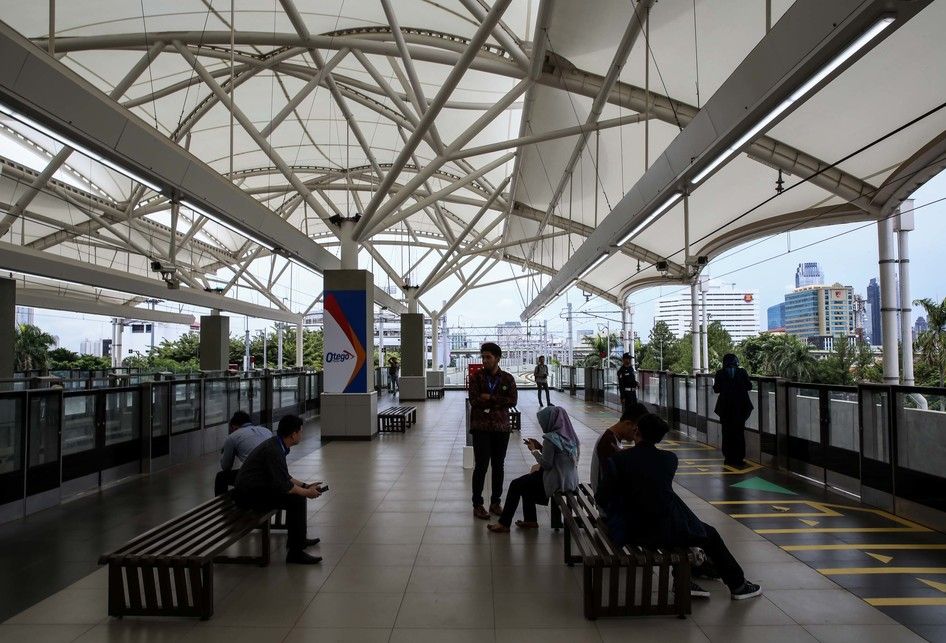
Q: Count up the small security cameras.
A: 3